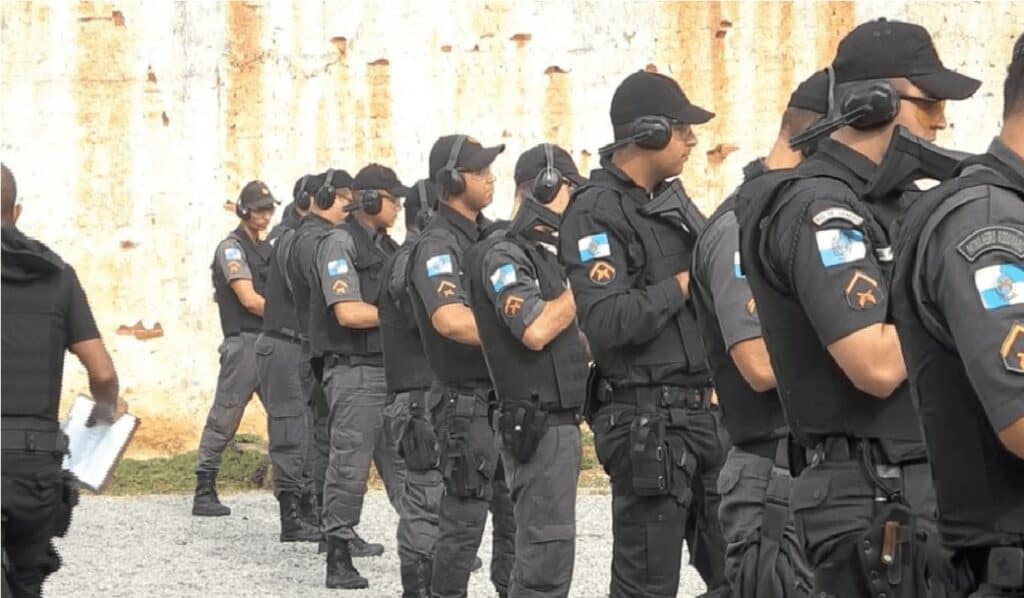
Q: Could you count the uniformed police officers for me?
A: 12